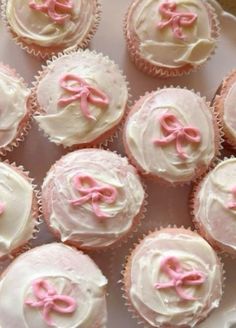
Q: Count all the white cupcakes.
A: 11